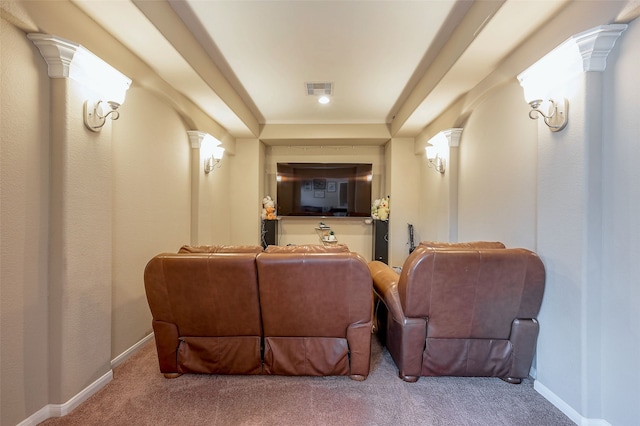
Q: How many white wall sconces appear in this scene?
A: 4